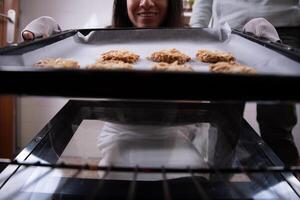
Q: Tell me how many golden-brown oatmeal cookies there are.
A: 7